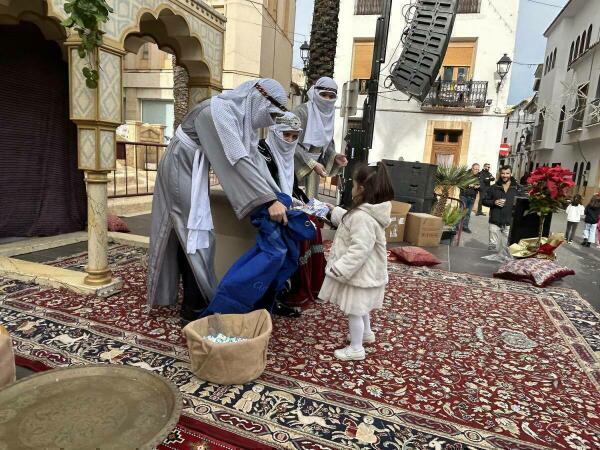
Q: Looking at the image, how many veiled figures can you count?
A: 3